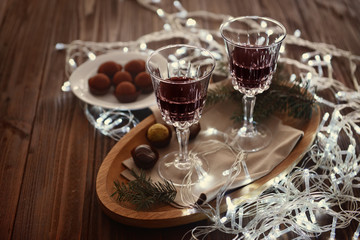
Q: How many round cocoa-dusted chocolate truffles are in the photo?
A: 6